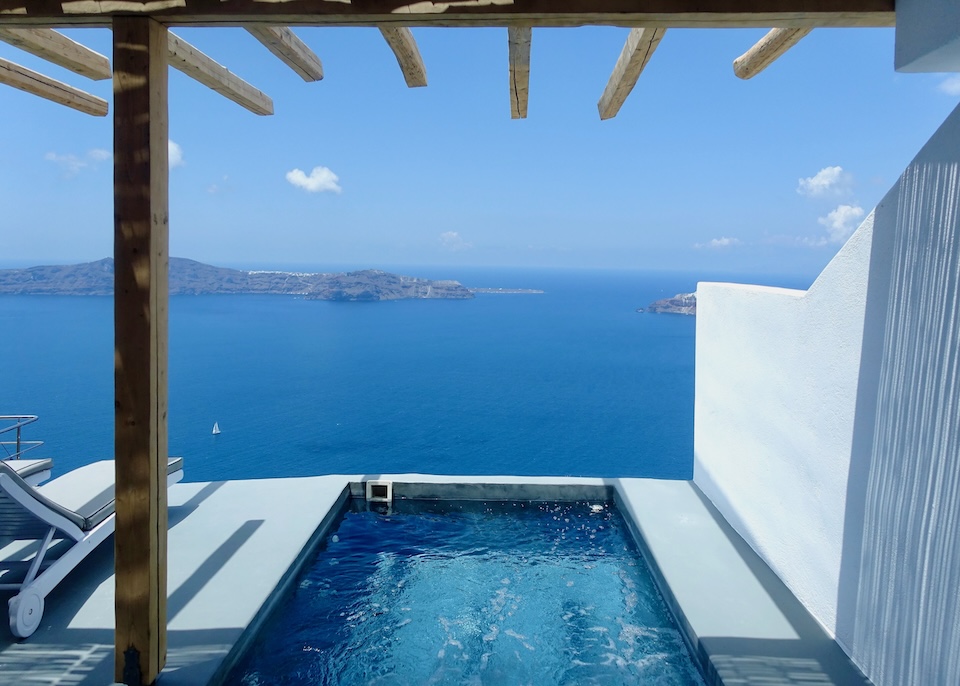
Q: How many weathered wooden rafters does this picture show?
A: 8